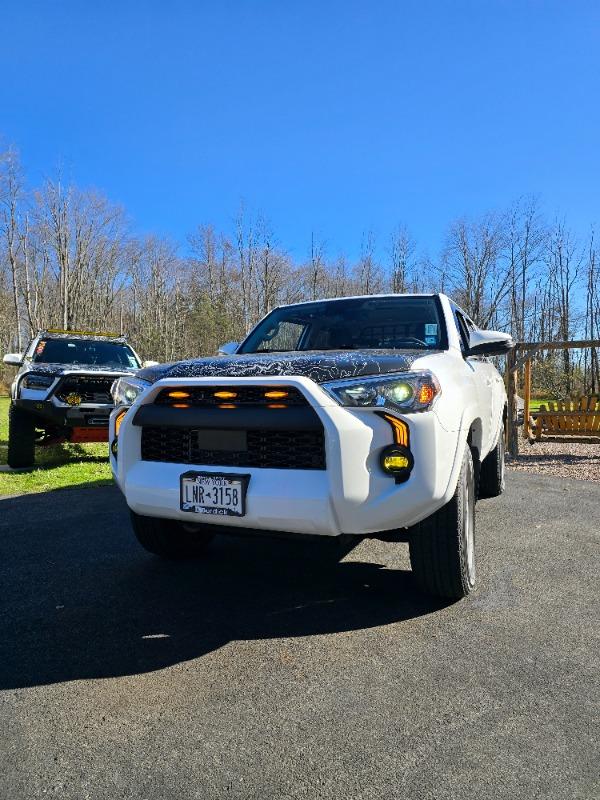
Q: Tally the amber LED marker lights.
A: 3